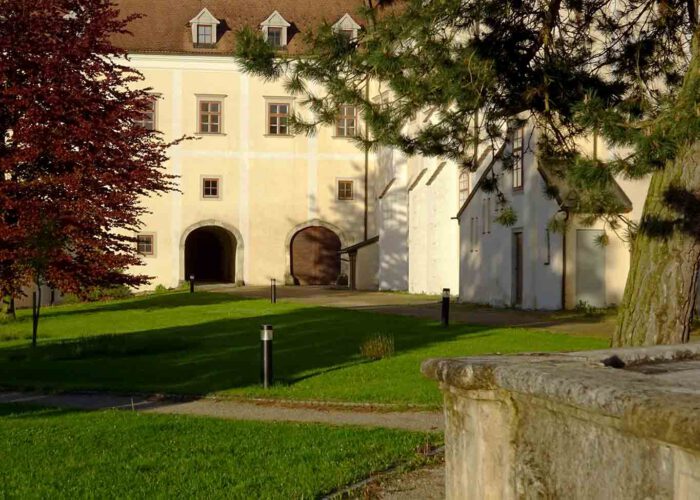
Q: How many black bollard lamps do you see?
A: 4